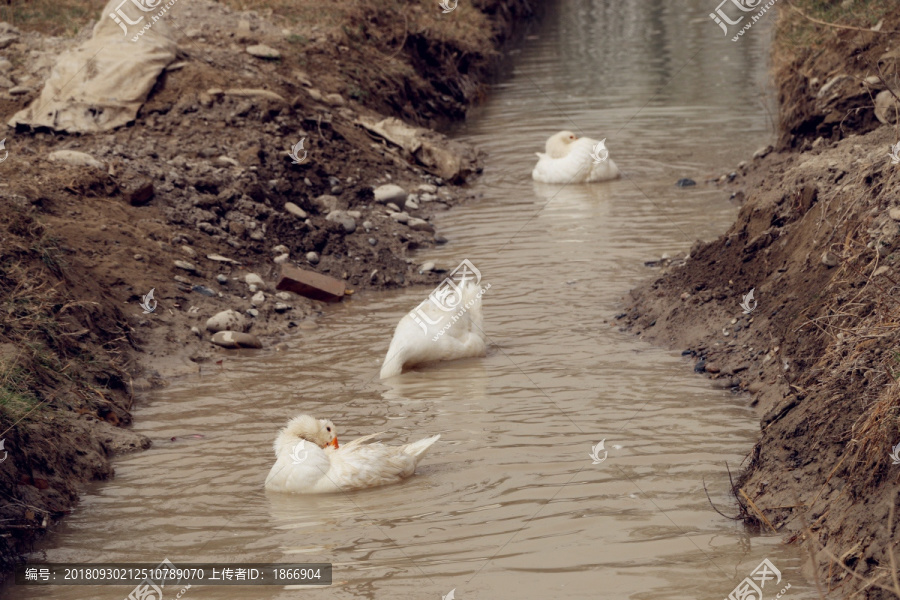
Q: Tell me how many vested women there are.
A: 0